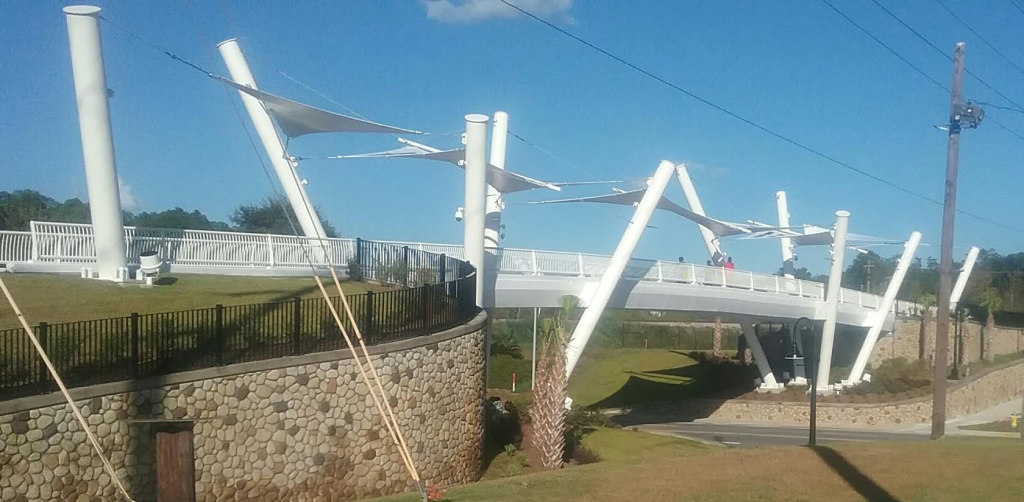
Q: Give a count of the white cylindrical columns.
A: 10